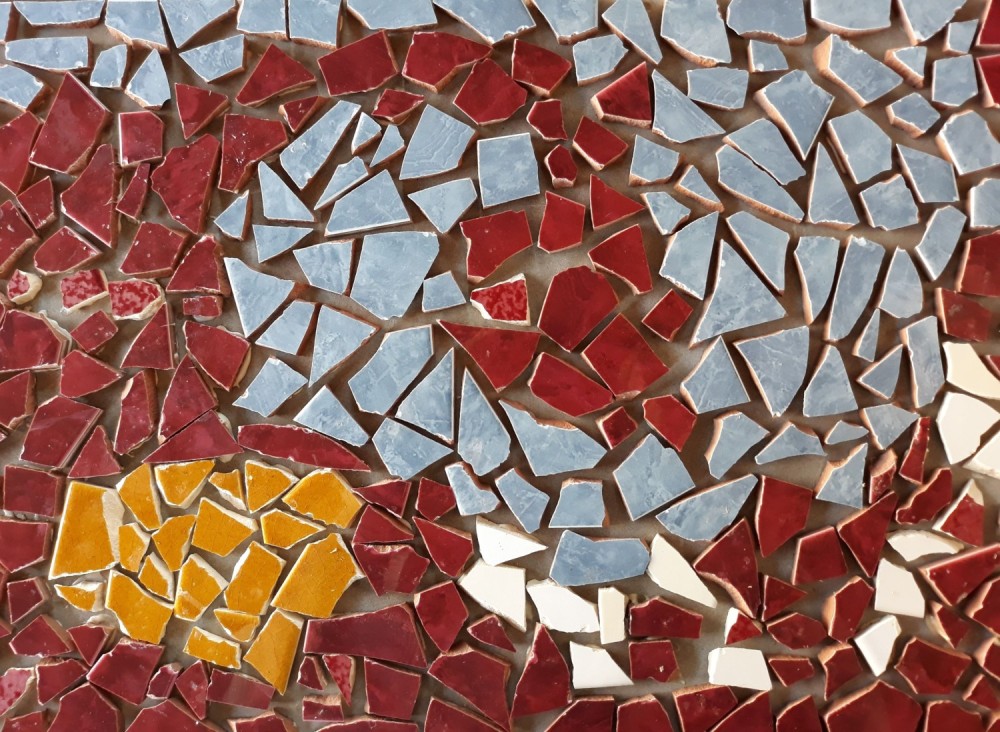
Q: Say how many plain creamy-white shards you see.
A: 13